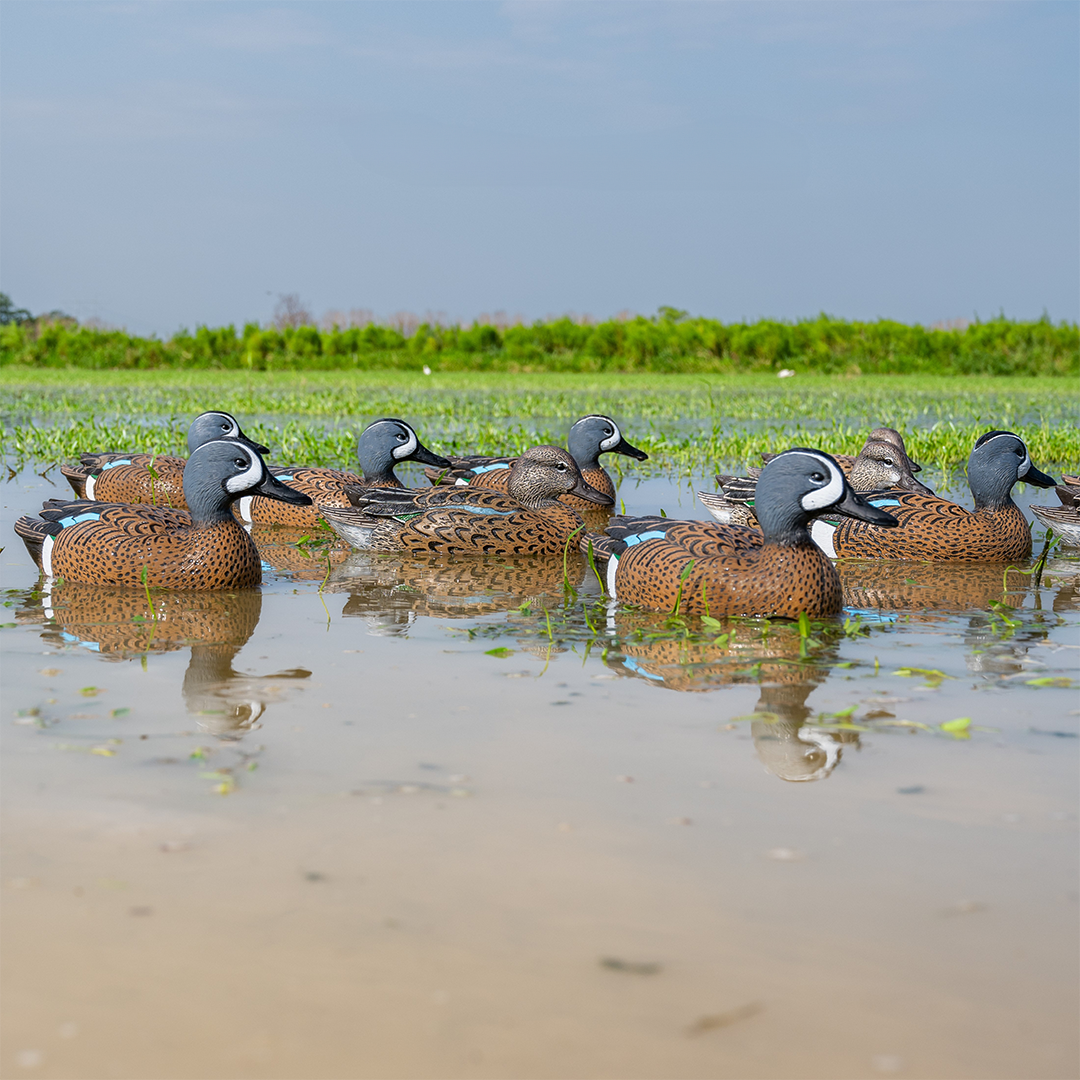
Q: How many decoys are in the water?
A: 10